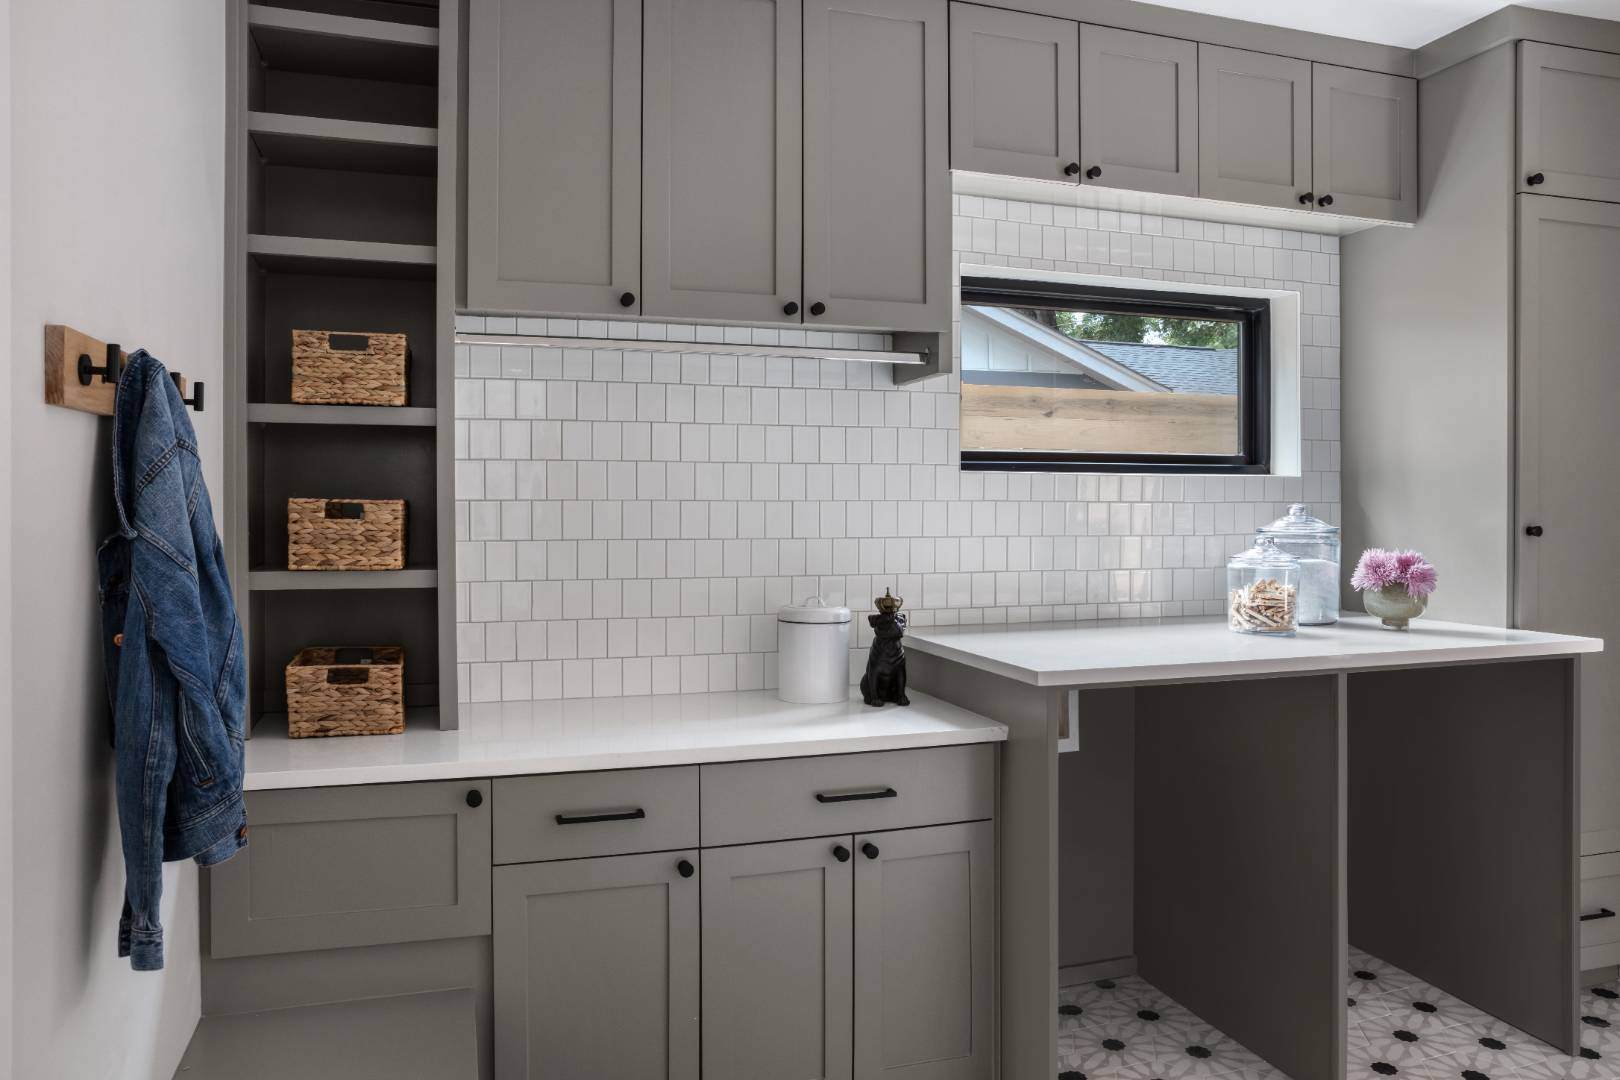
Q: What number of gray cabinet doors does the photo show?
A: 13